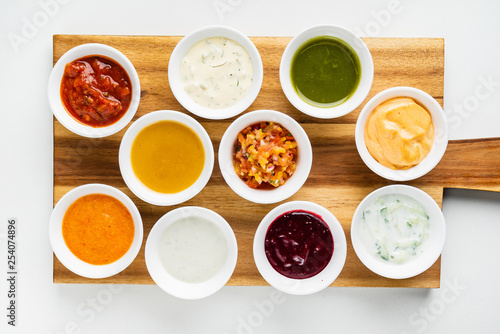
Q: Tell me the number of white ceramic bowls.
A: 10